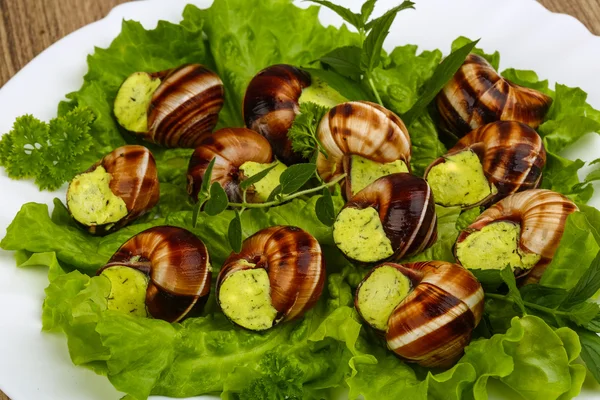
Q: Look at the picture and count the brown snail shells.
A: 12